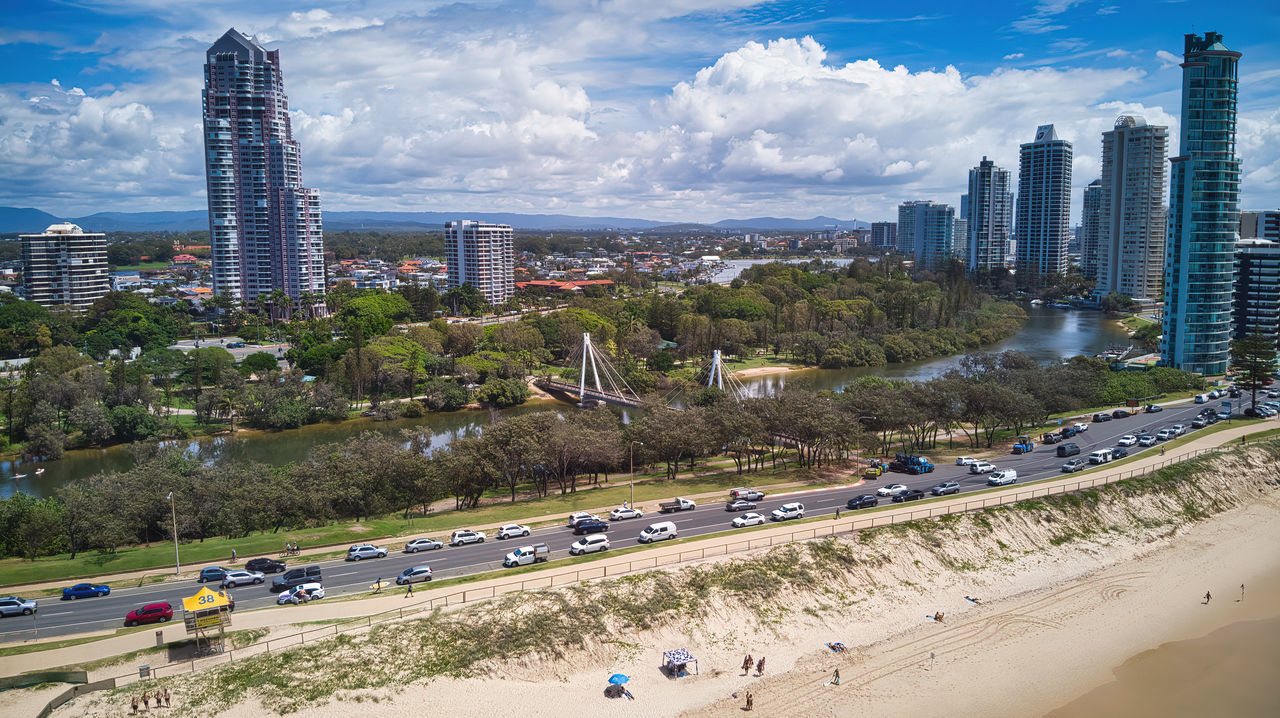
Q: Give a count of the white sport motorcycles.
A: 0